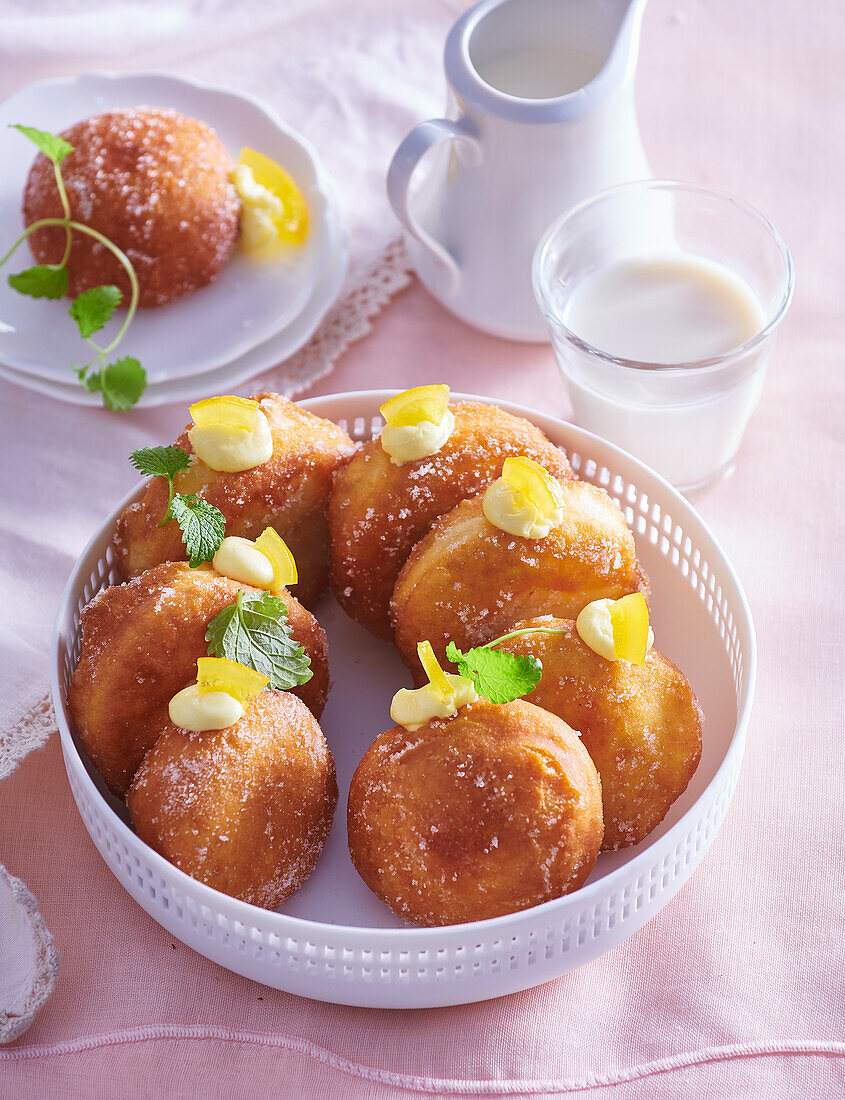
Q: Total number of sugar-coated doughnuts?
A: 8